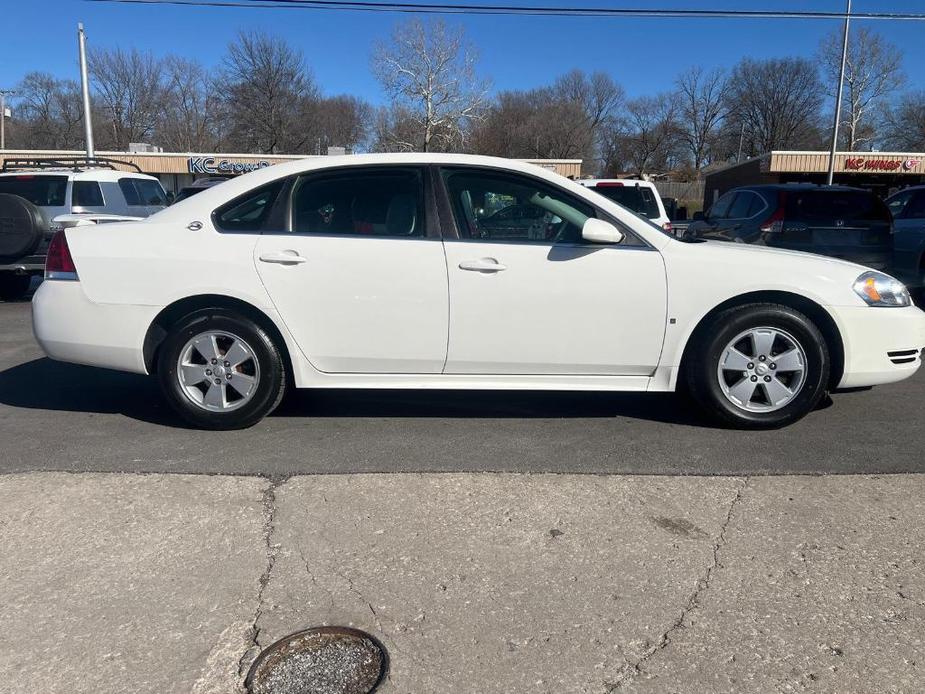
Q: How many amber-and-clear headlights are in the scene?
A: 1